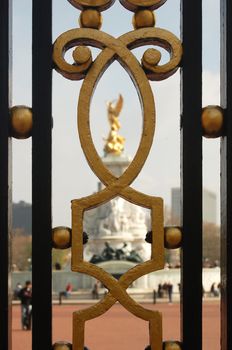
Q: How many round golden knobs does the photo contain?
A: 8